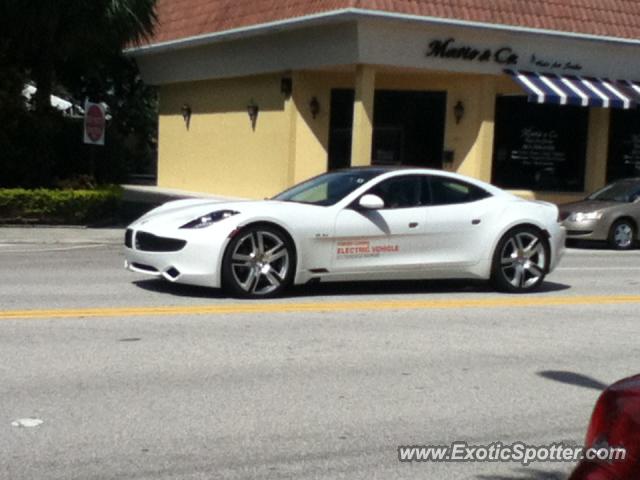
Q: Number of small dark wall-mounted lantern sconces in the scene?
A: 4